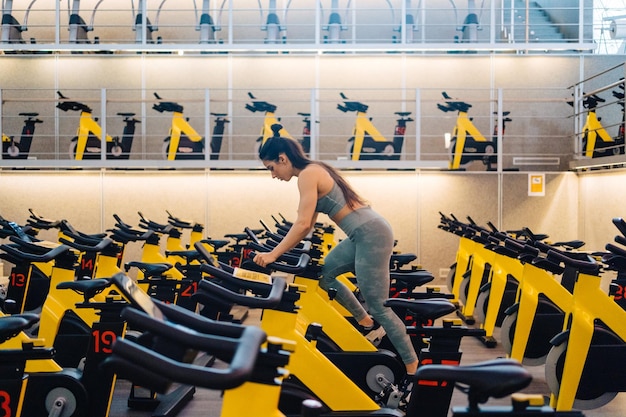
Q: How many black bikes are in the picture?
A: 0